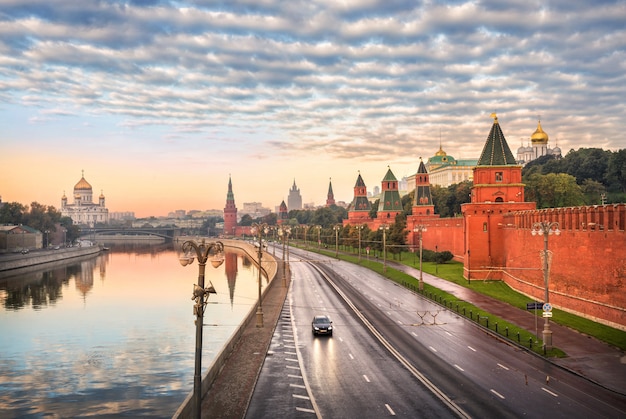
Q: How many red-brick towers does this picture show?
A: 7